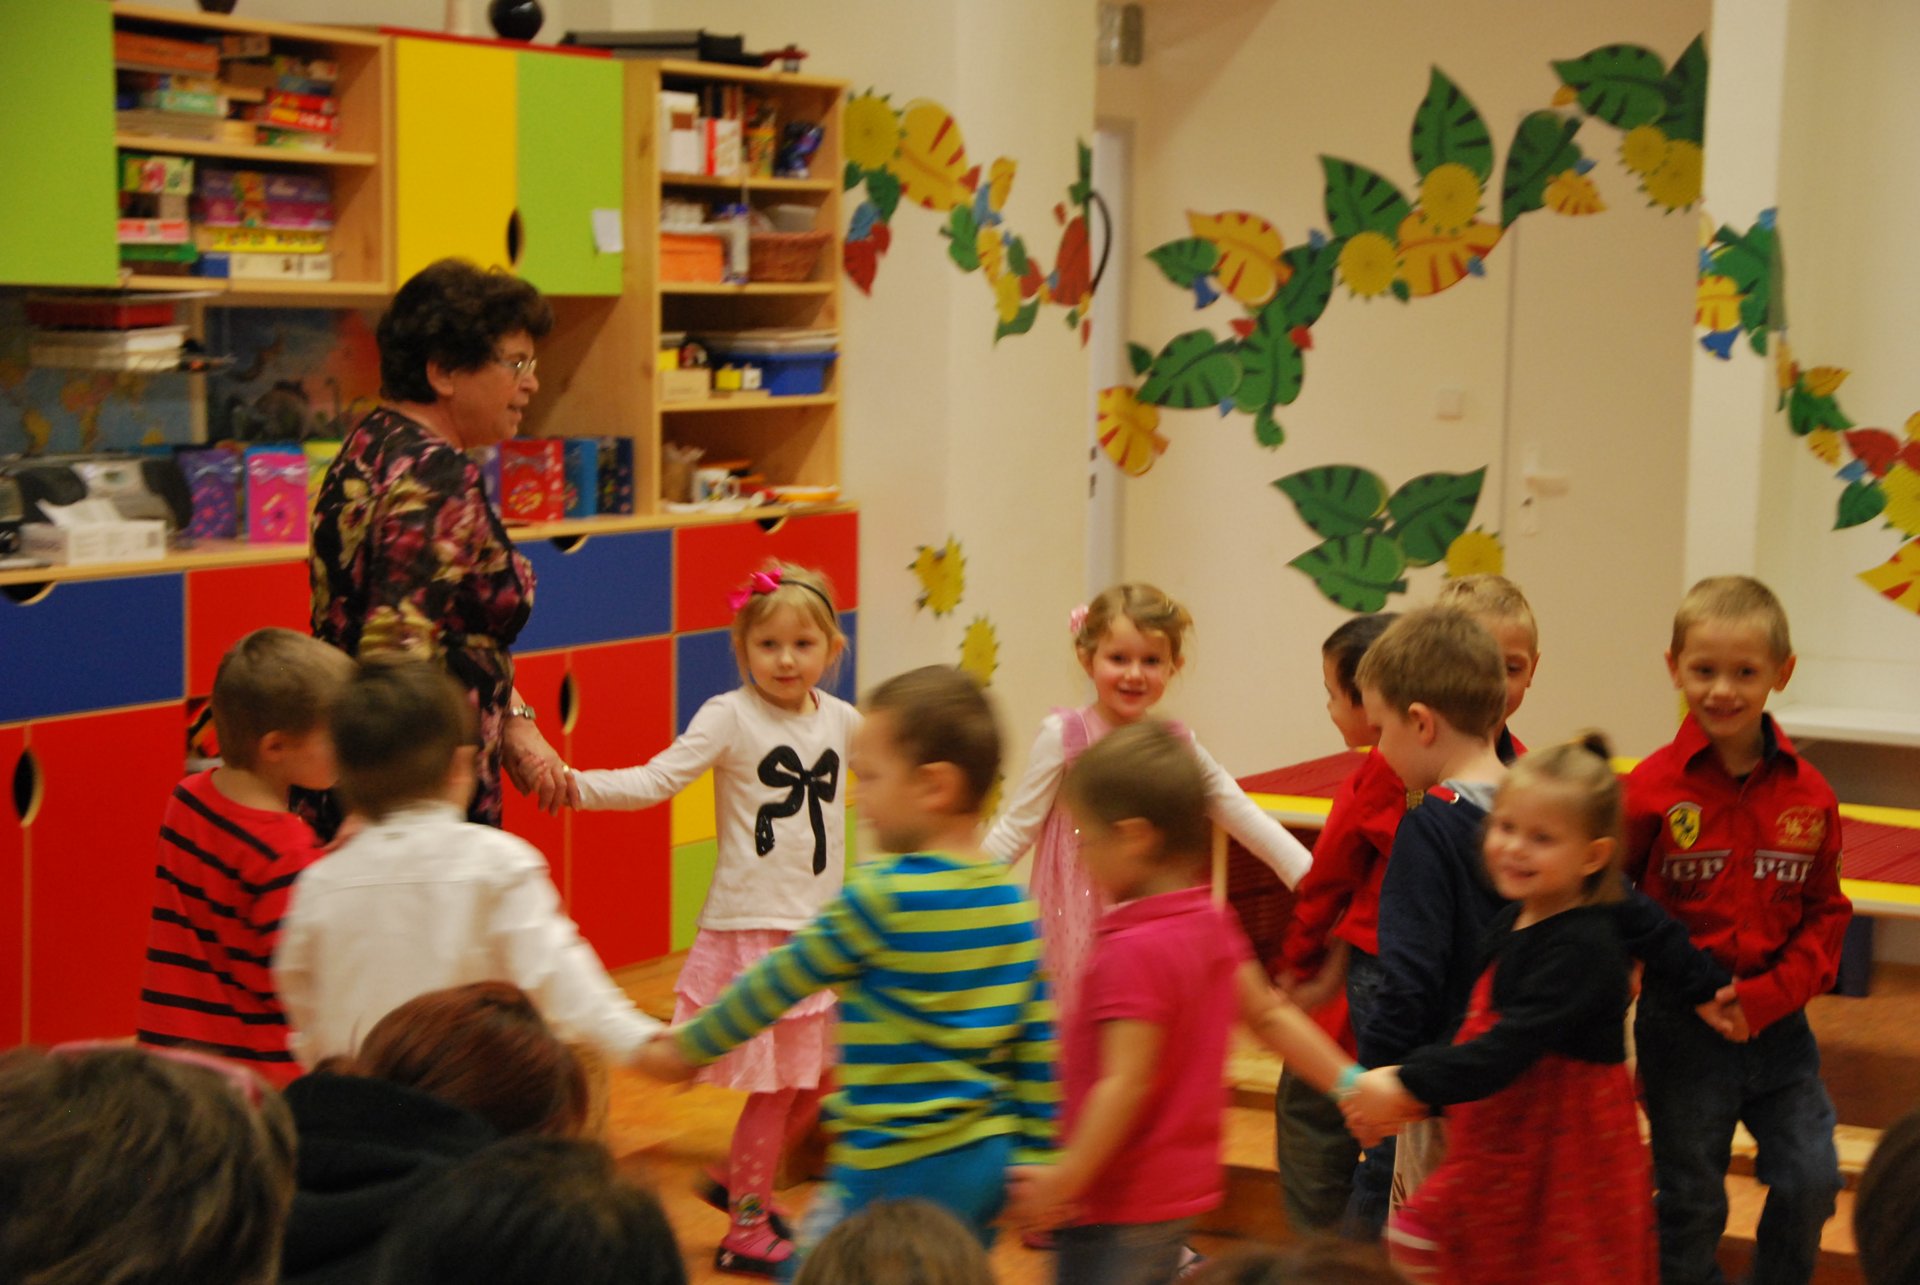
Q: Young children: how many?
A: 11